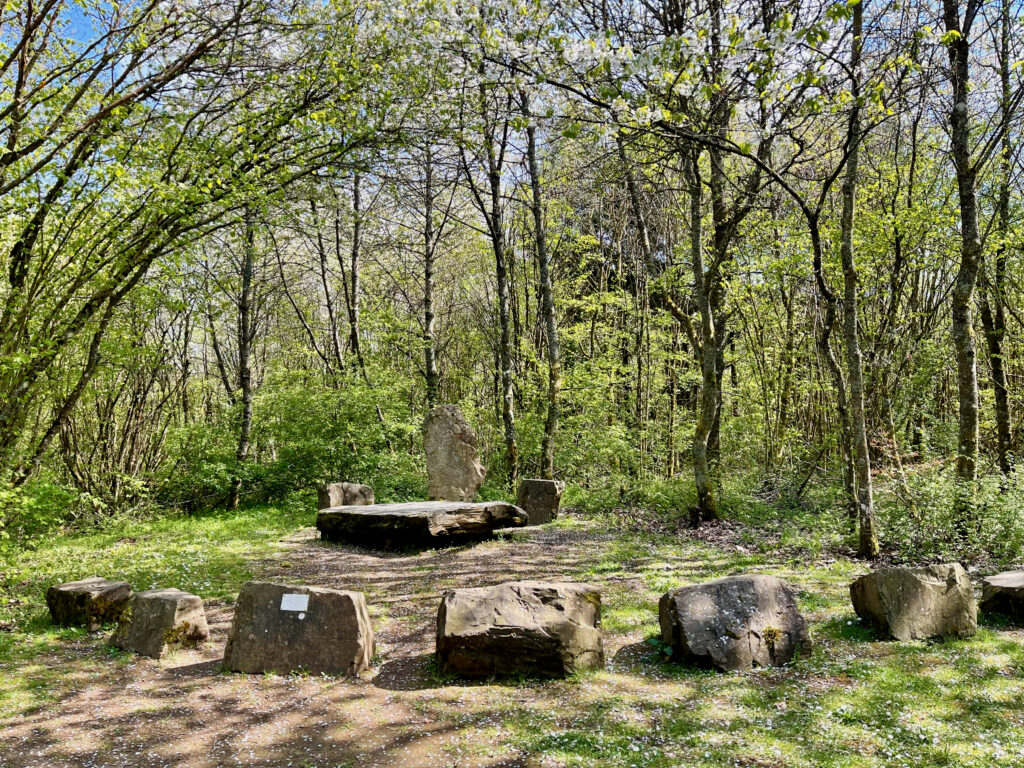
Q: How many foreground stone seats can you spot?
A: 7